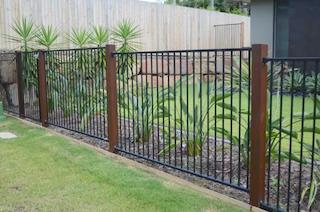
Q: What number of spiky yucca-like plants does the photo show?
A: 5